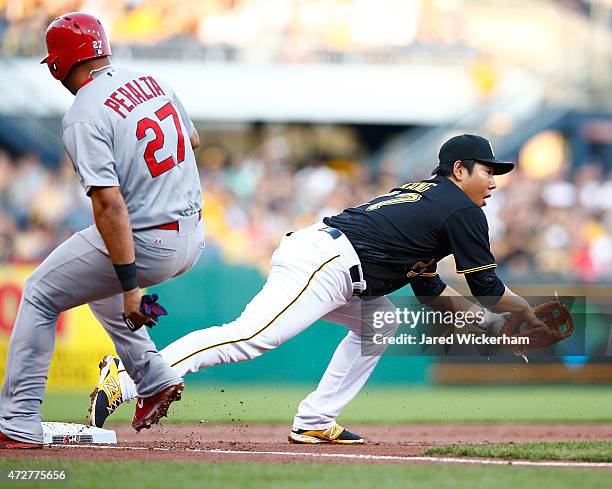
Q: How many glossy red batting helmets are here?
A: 1